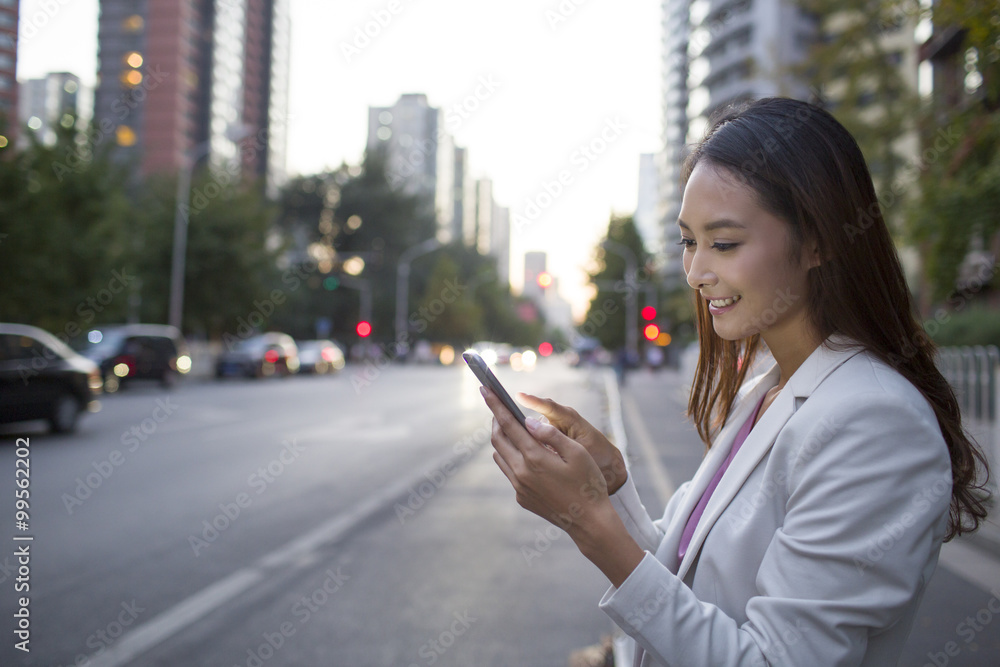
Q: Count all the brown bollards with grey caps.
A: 0